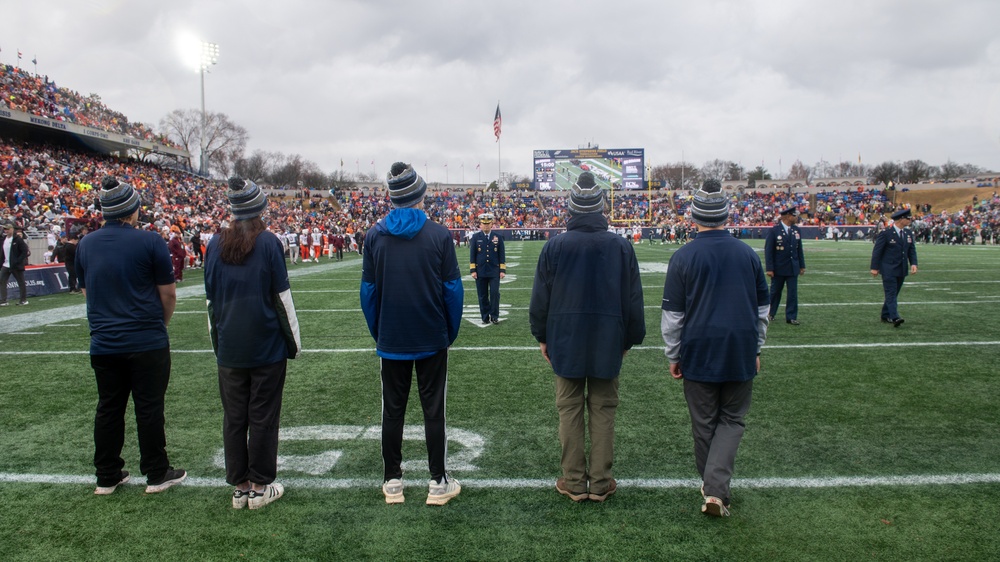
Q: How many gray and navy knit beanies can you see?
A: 5